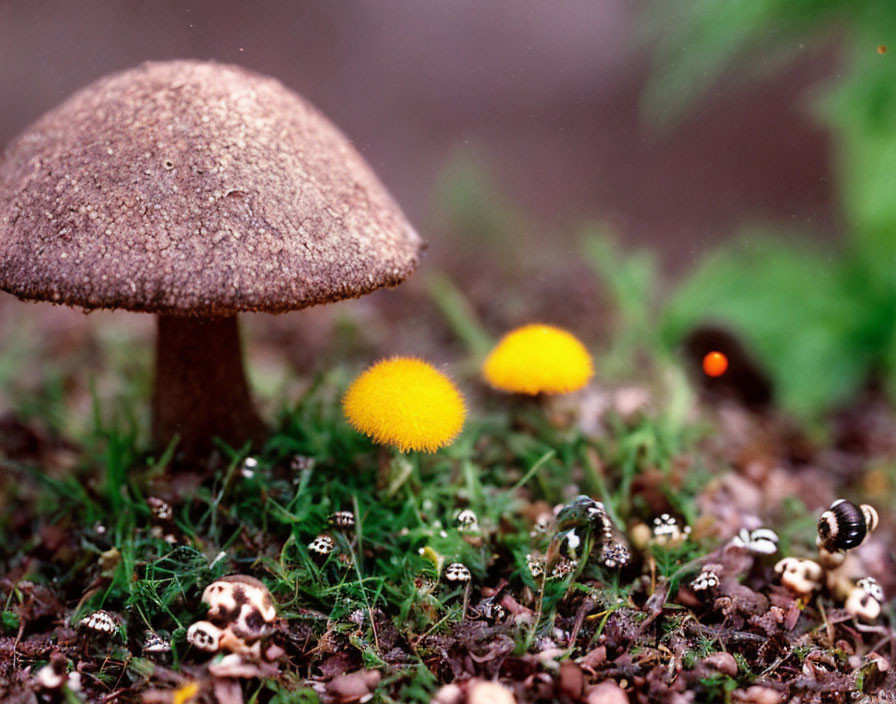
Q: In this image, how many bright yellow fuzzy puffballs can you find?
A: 2